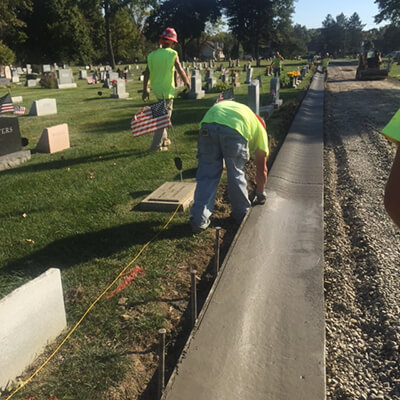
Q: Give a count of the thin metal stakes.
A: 3